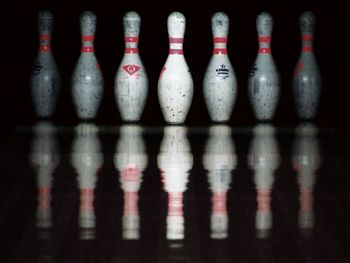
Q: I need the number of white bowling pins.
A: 7